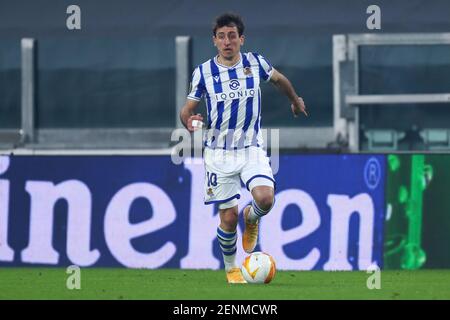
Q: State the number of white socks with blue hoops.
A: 2